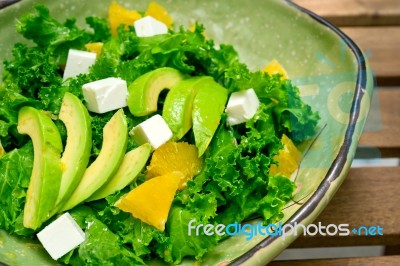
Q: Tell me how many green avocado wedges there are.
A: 7